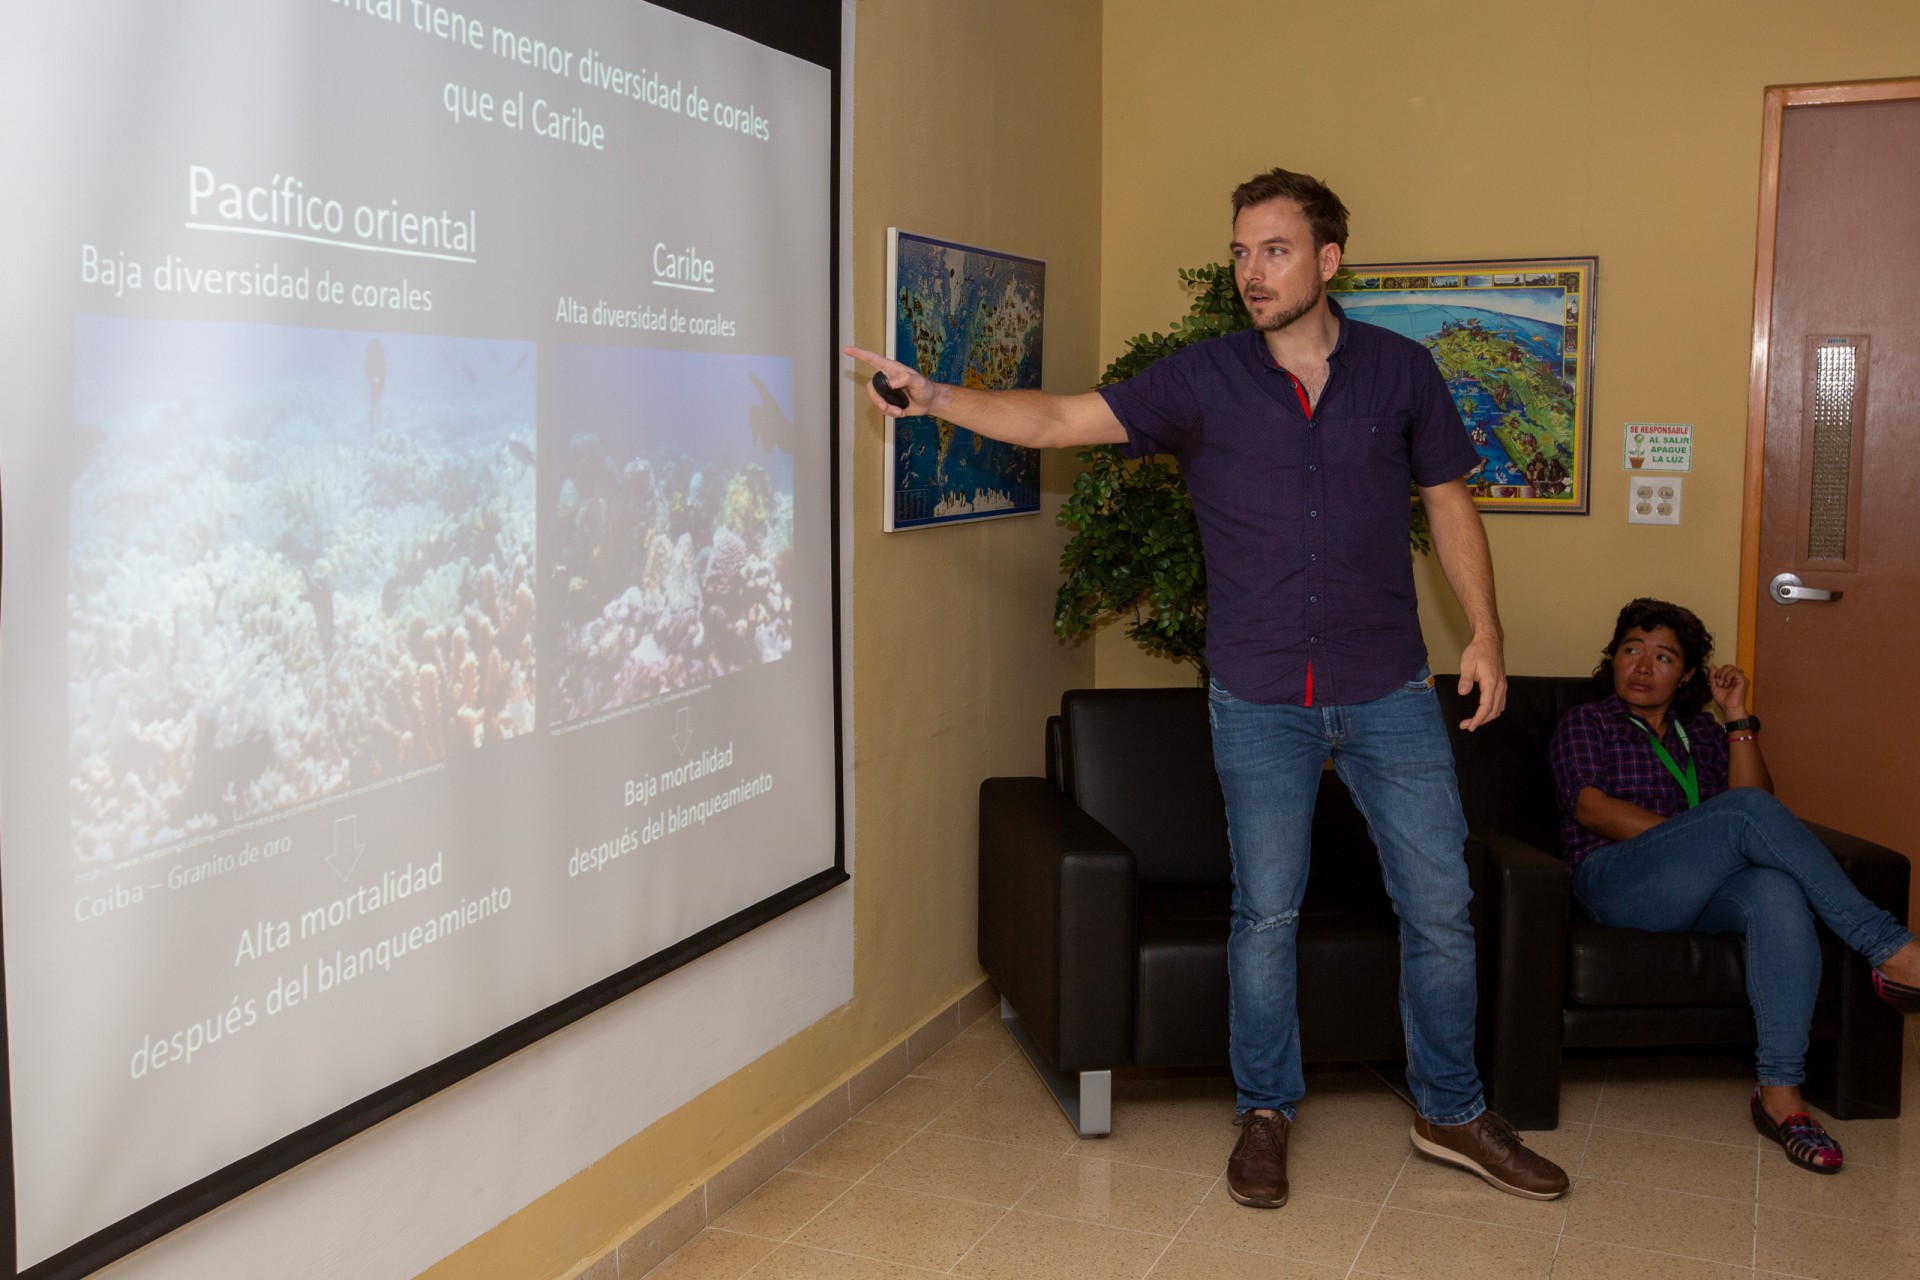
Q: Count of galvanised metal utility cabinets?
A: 0